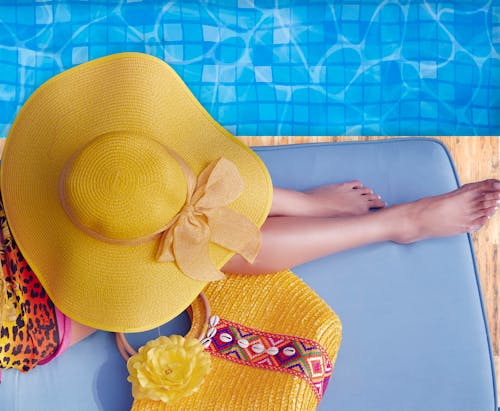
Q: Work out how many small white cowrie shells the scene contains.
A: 8